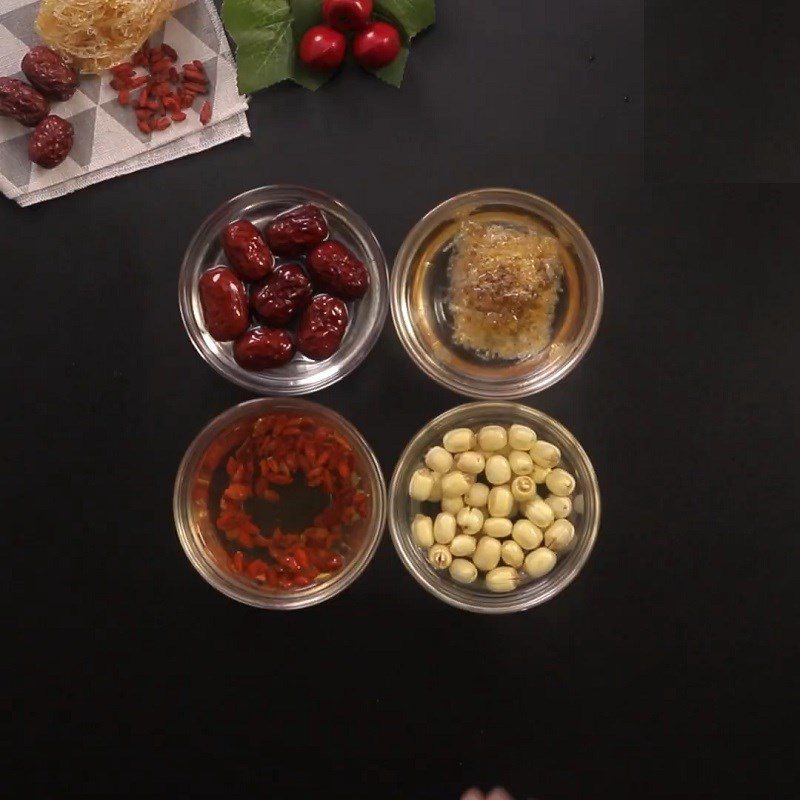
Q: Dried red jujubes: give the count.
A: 10